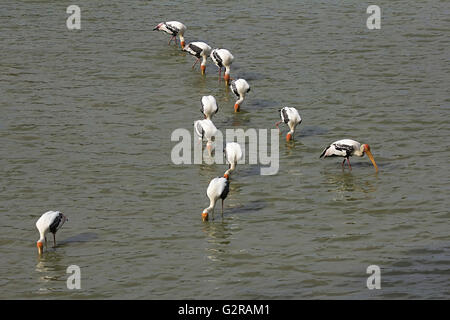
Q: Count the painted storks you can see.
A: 11